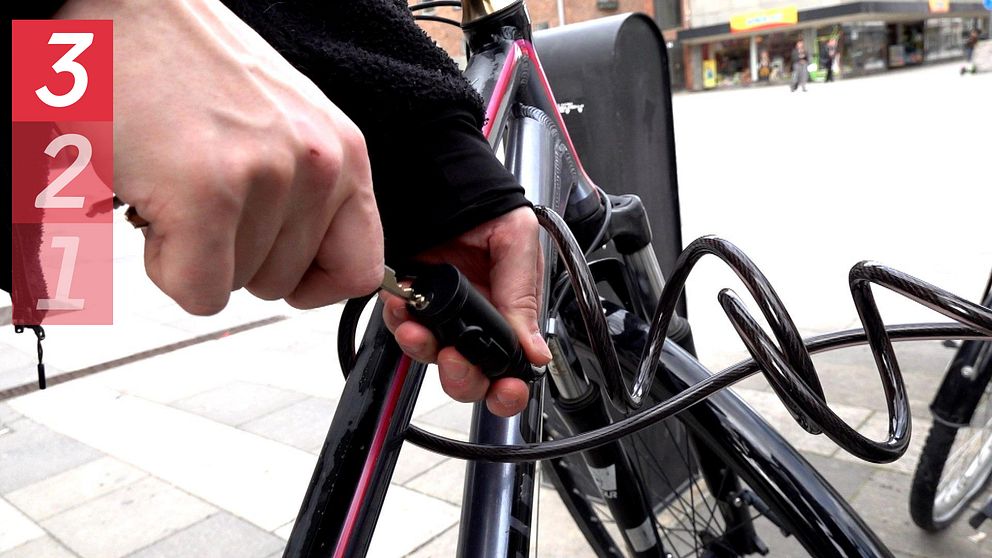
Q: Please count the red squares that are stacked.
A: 3